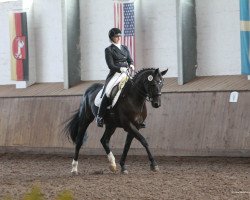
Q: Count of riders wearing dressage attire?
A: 1